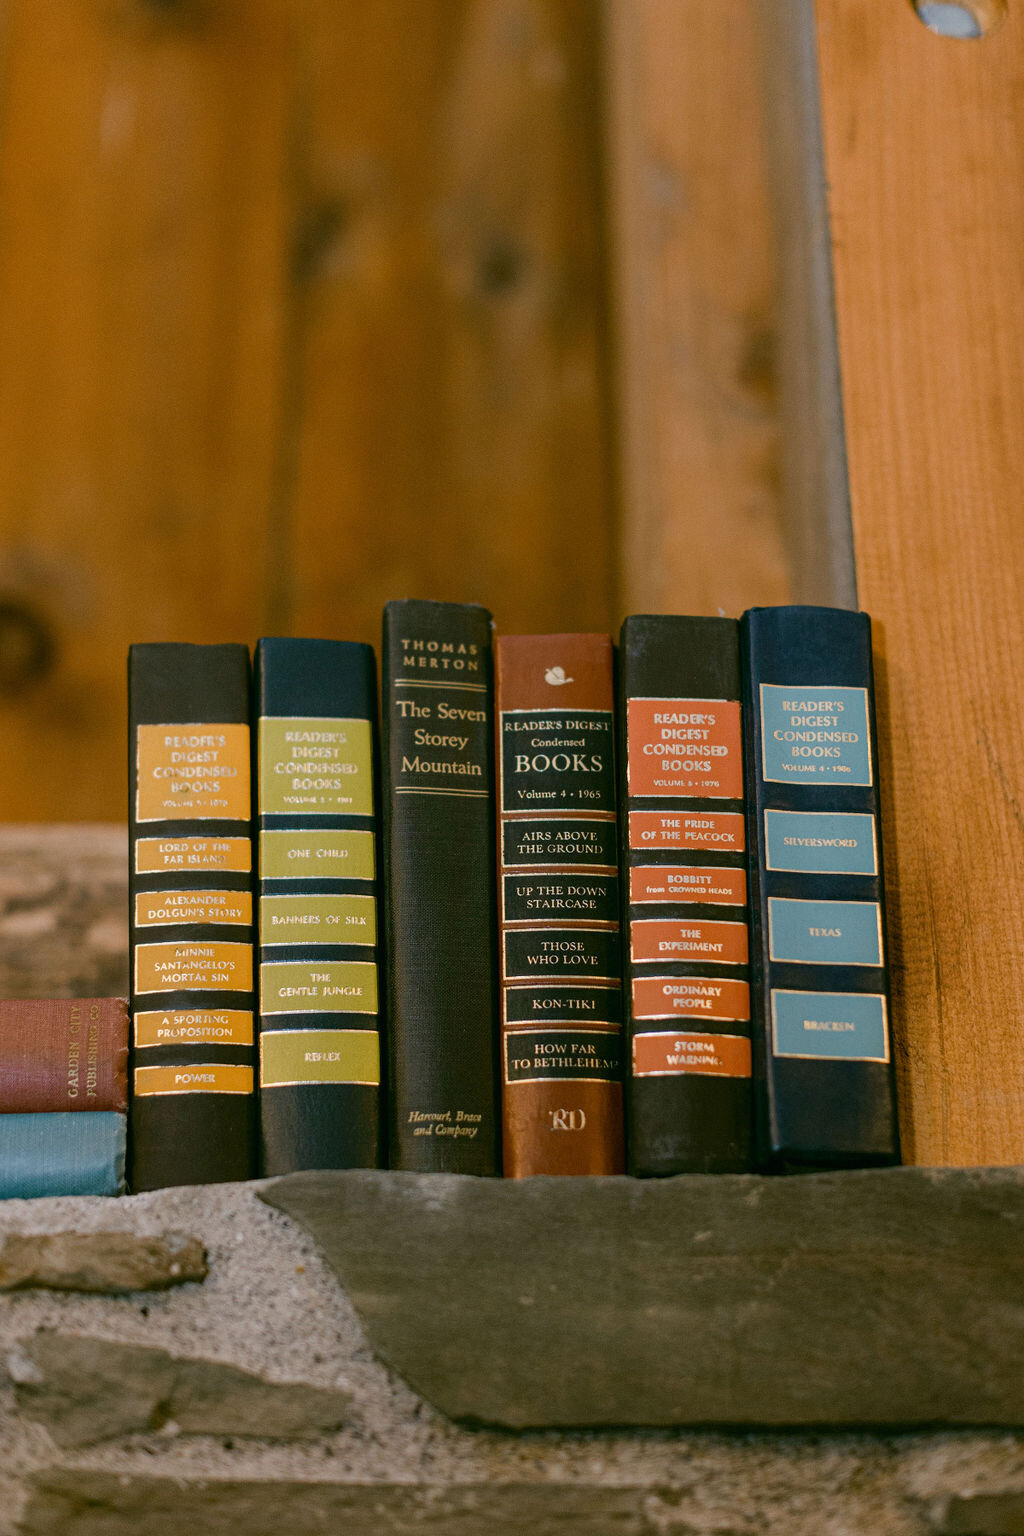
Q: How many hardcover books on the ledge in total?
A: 8